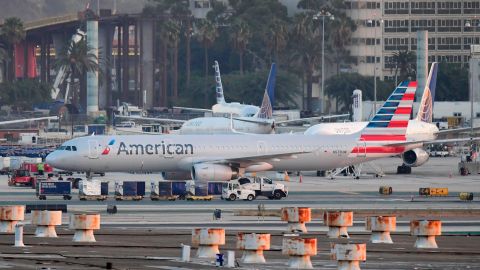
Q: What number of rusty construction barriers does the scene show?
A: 11